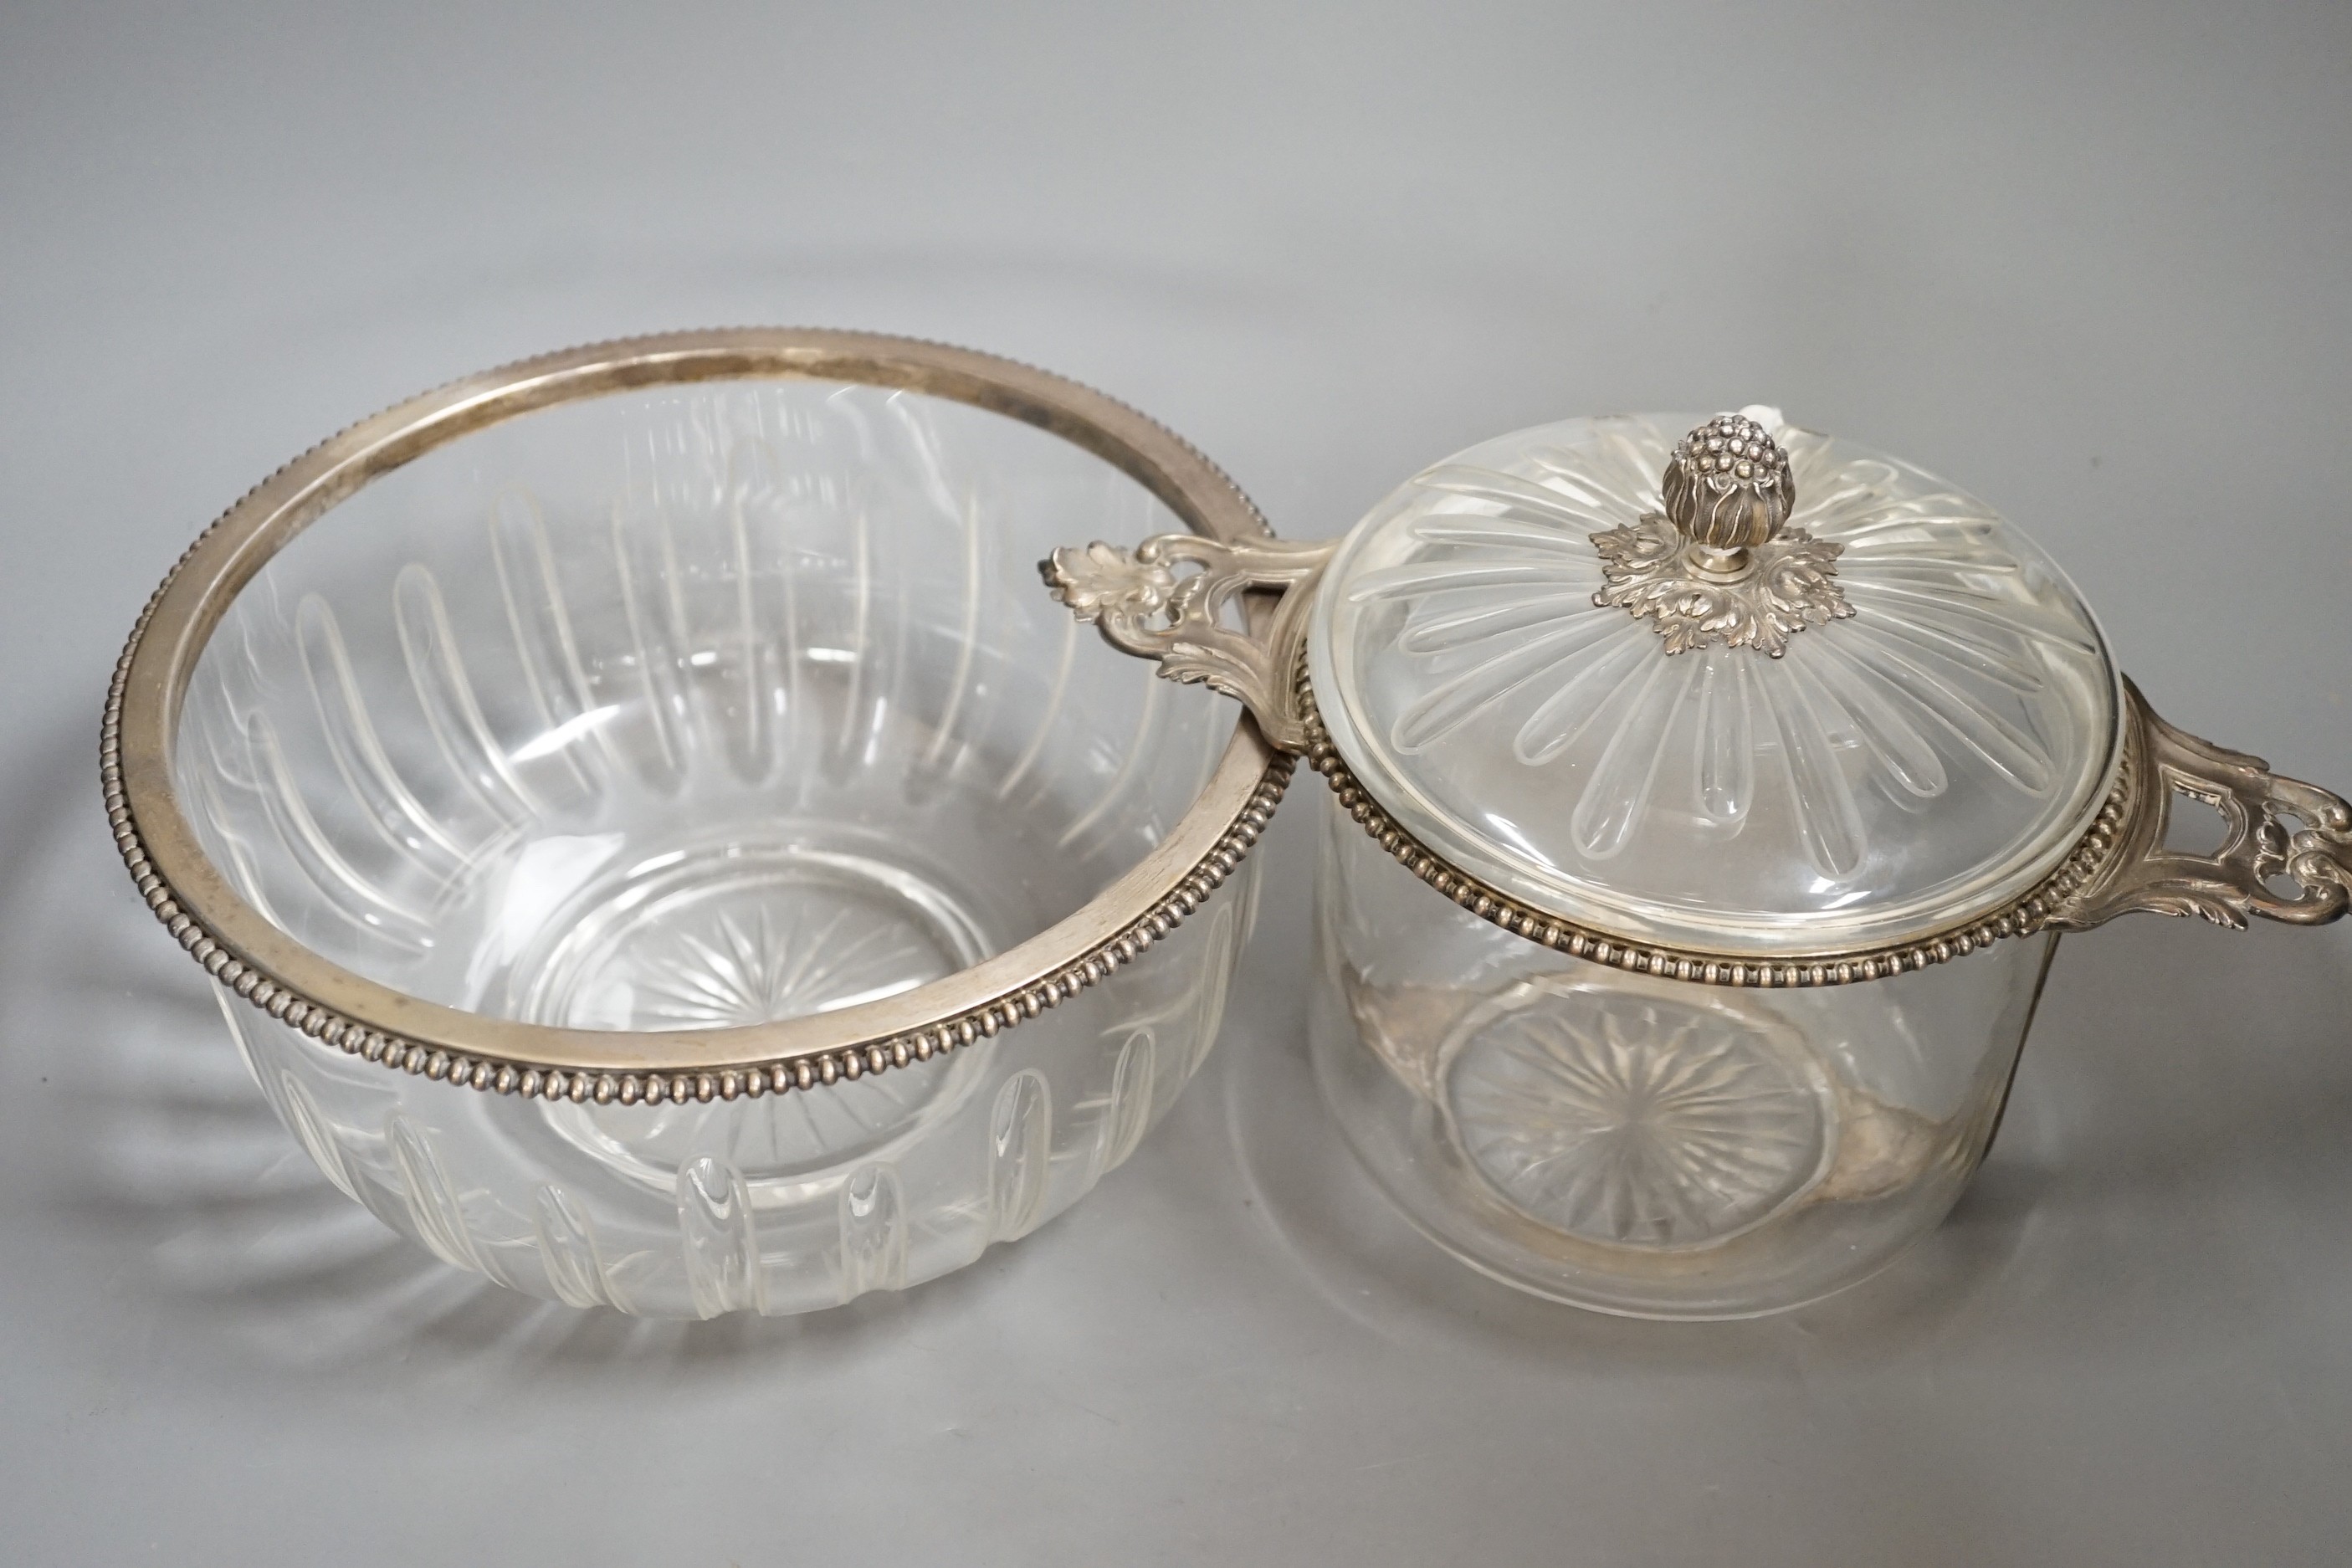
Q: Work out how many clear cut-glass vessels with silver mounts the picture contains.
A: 2